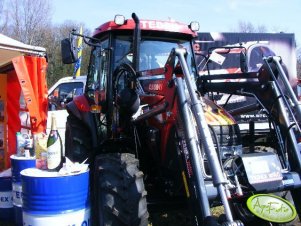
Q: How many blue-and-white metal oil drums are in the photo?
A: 3